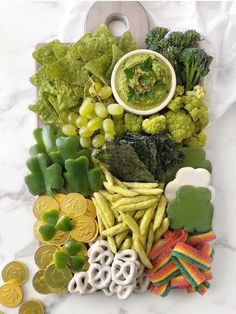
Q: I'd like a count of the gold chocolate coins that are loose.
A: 3